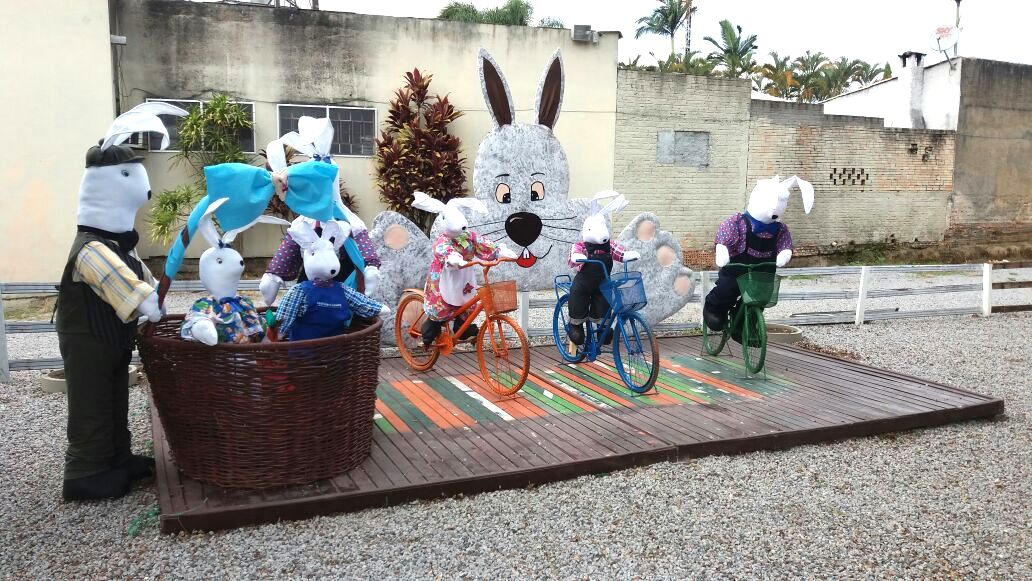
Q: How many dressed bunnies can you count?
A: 7